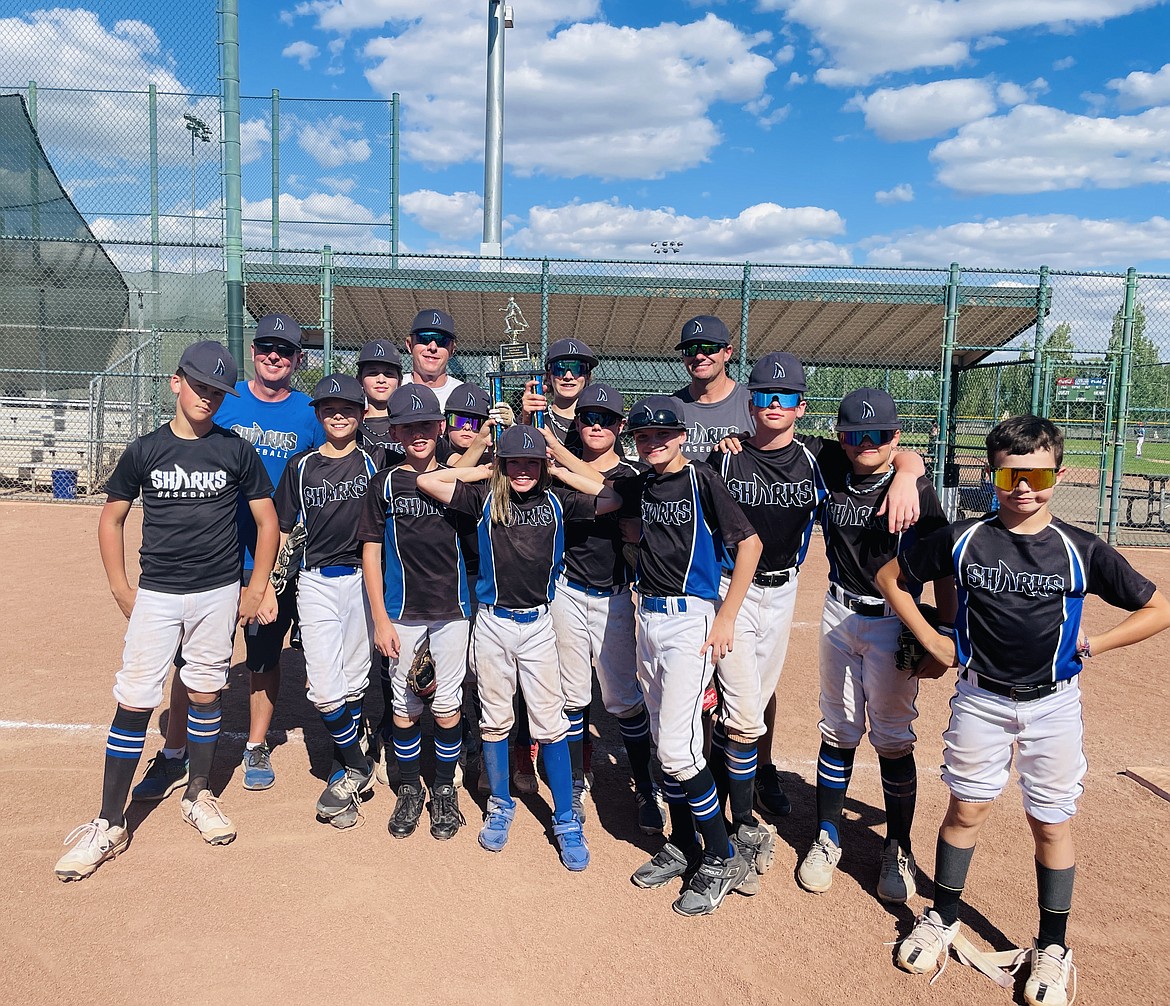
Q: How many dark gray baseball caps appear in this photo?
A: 14